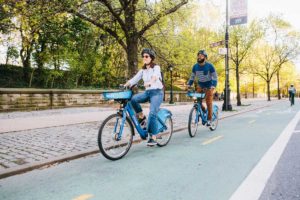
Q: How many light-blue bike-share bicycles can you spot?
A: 2